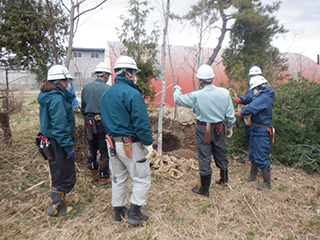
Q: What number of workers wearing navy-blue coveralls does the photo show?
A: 2